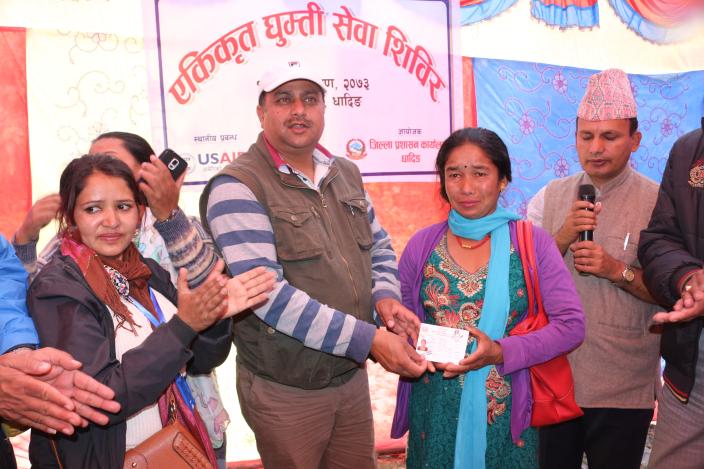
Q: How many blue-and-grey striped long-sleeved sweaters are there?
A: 1